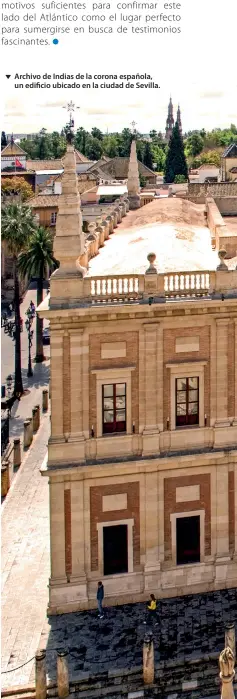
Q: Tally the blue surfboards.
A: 0